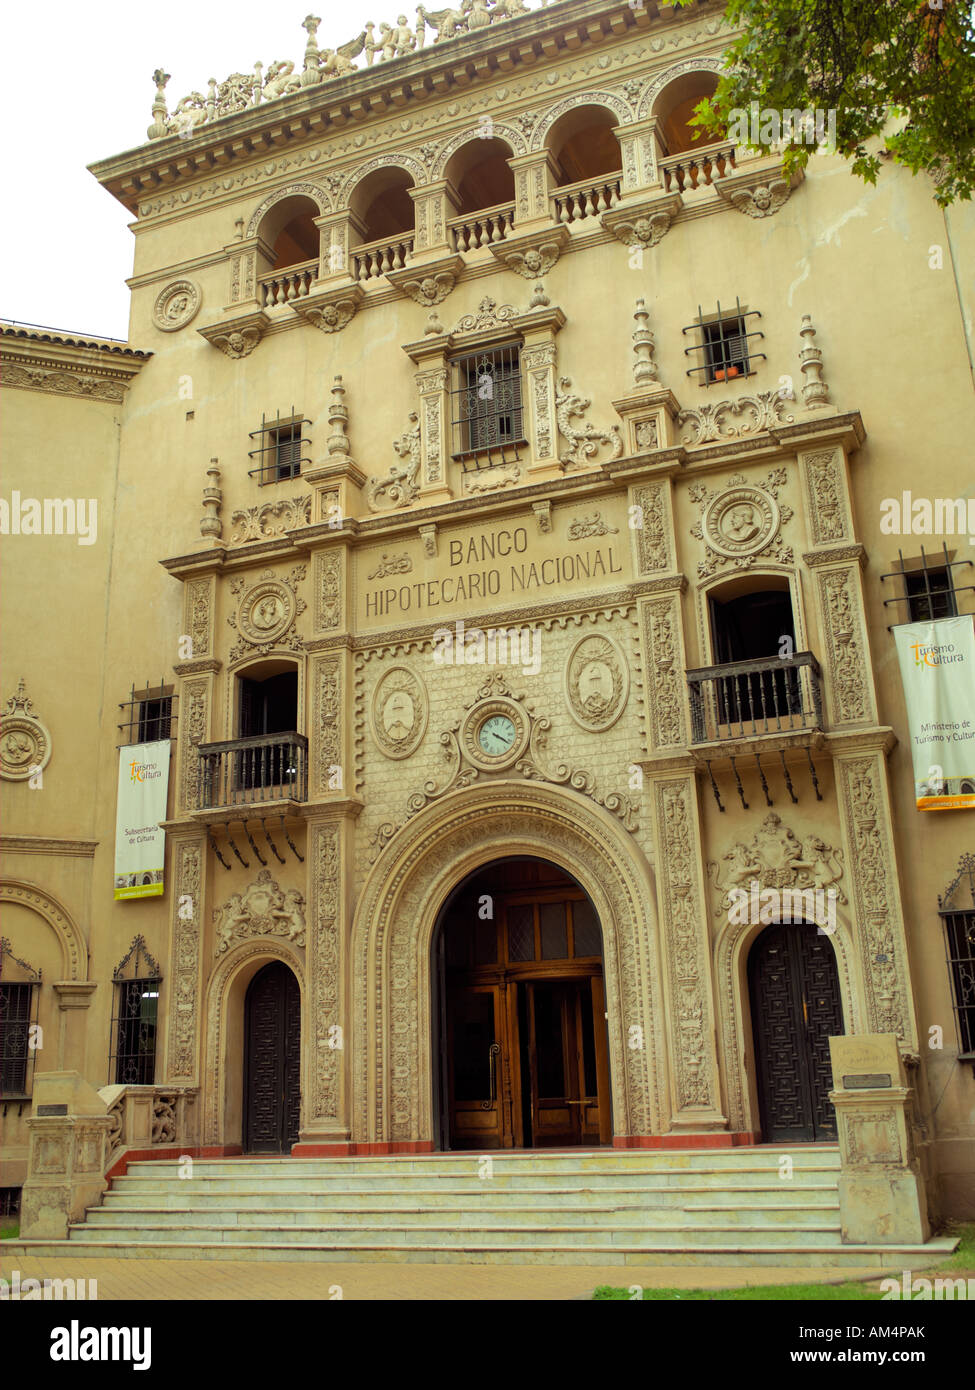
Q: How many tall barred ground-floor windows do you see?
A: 3